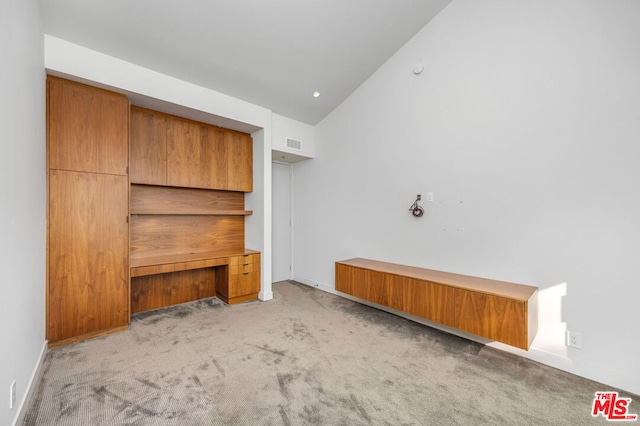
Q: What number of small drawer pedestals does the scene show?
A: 1